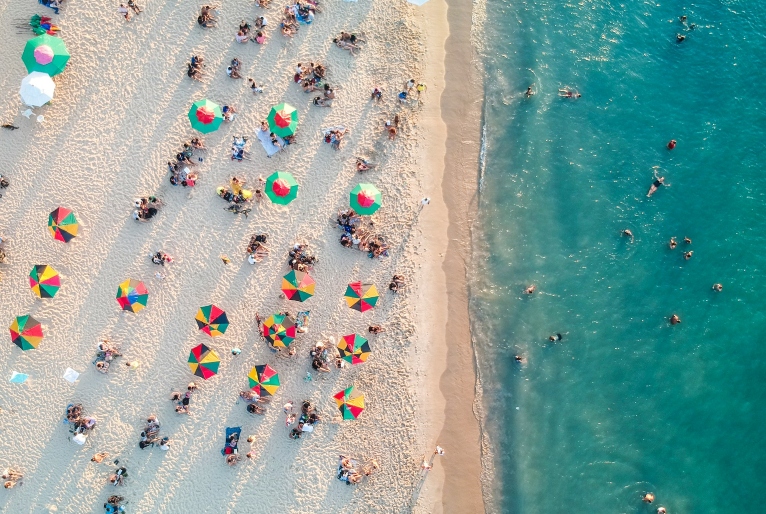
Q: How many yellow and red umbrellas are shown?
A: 12